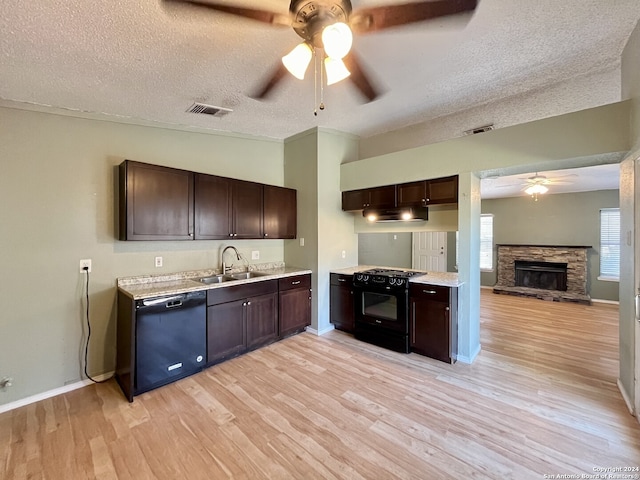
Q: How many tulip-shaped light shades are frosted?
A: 3